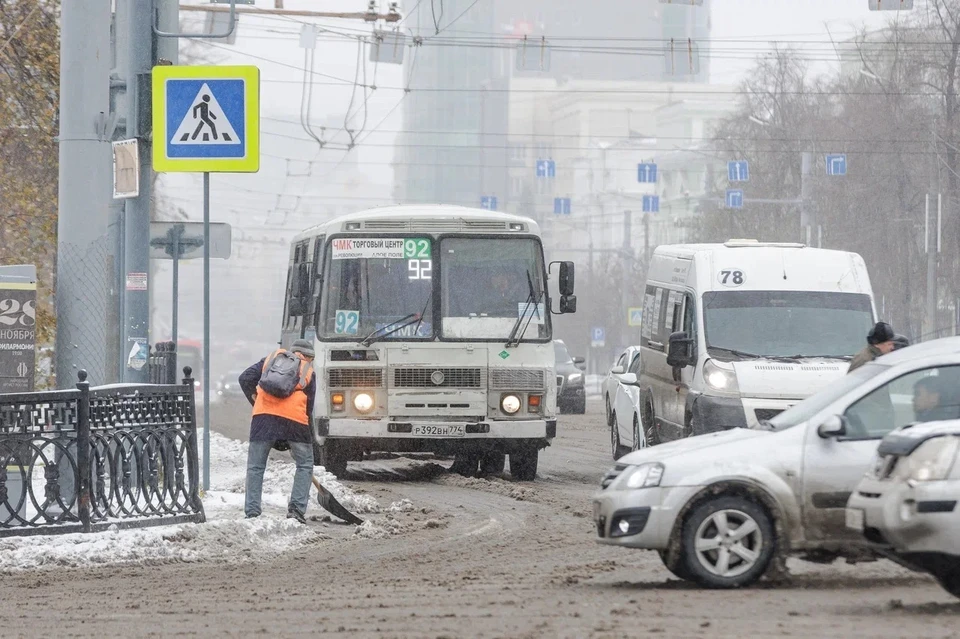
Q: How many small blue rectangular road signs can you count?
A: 9